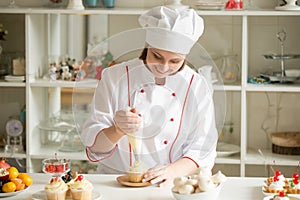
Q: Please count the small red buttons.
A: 5